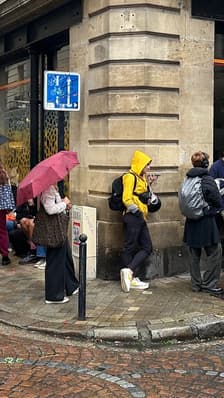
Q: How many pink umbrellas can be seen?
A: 1